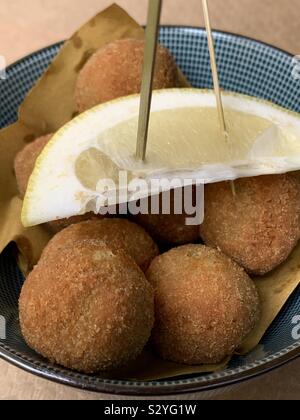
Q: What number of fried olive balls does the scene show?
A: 7